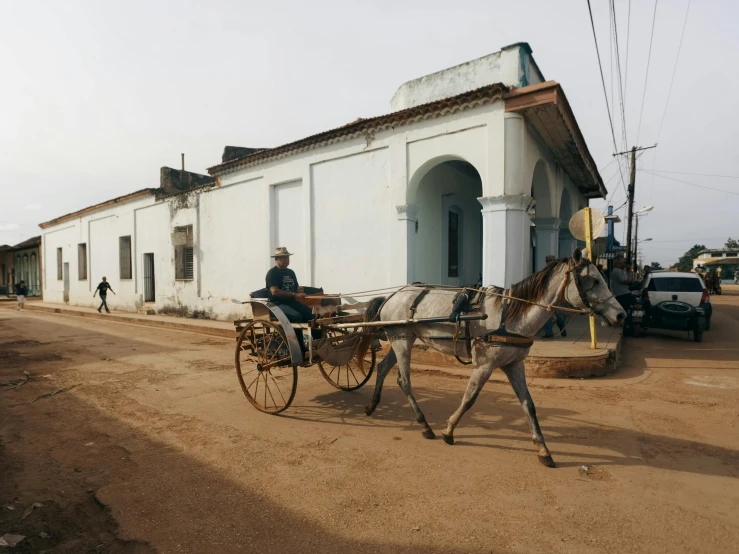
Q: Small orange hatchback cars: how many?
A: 0